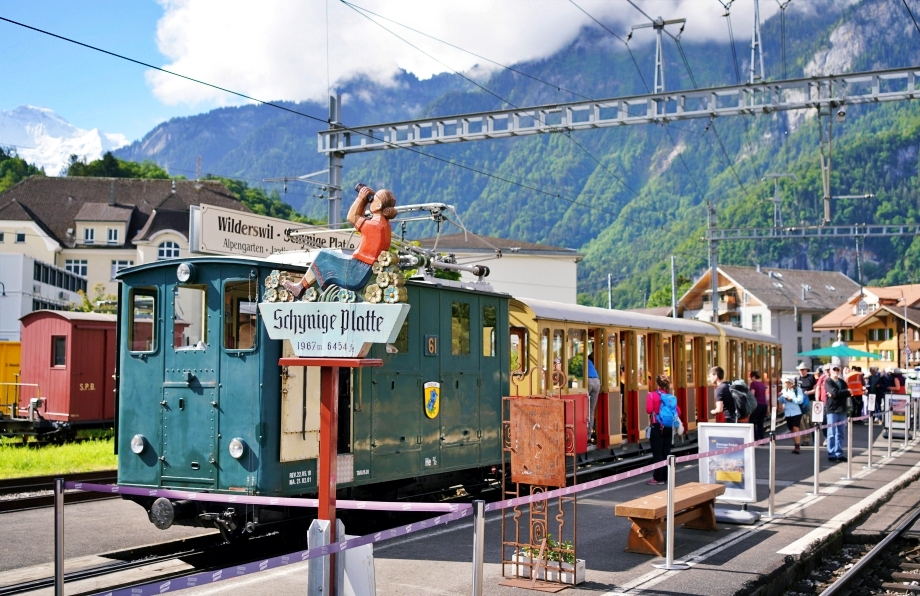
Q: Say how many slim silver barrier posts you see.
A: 10